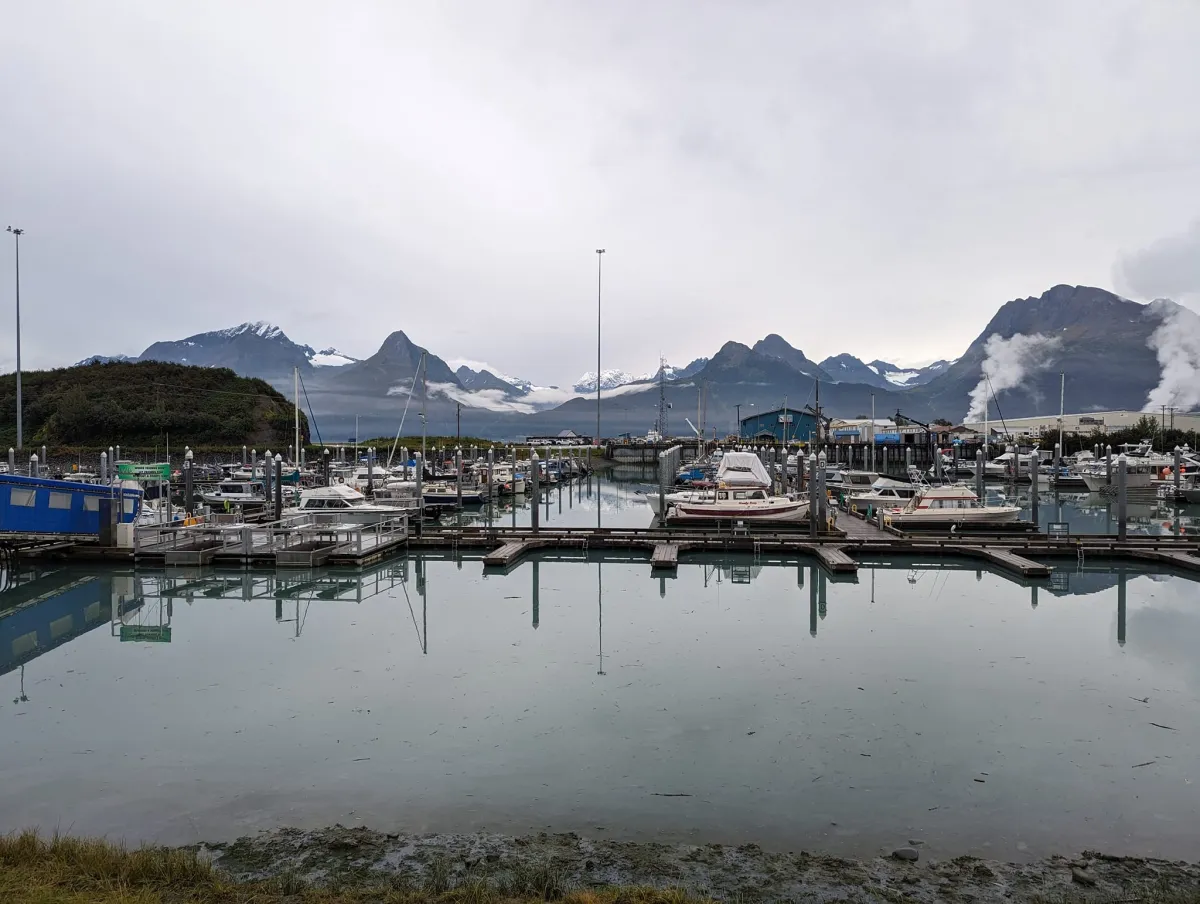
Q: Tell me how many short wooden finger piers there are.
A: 5